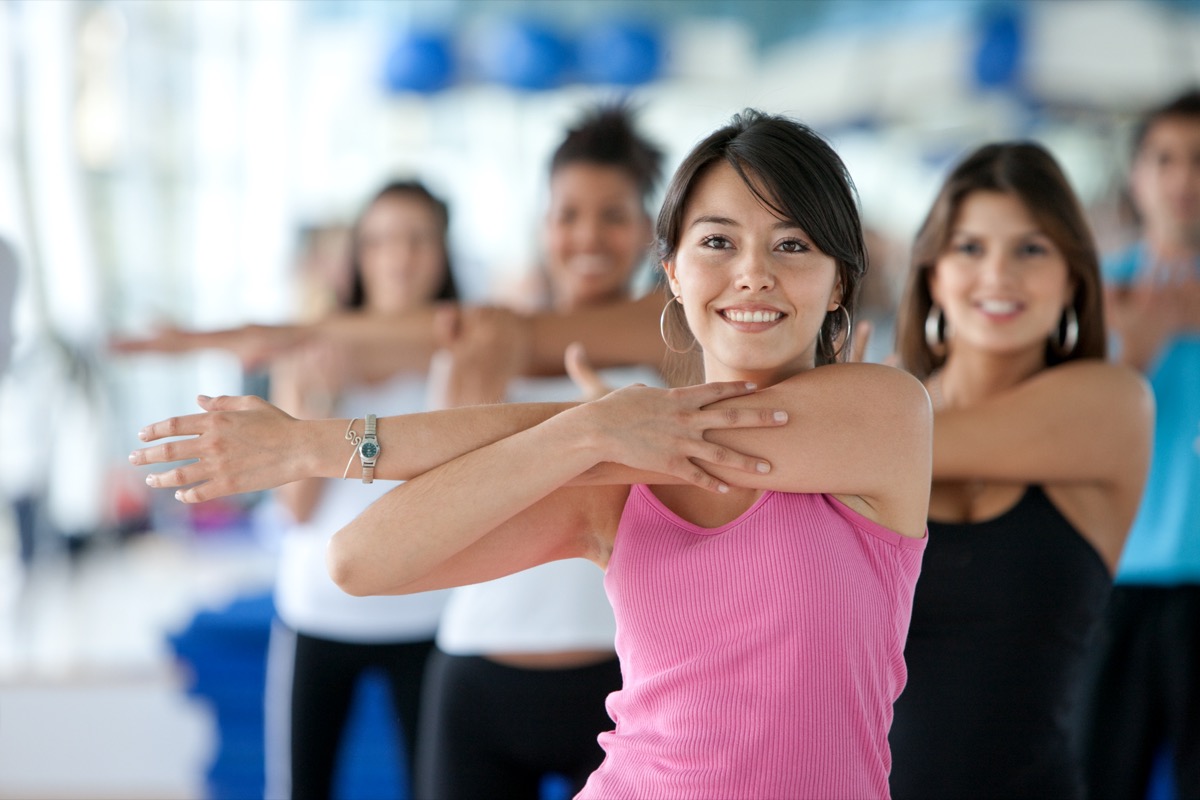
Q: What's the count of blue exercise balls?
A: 3